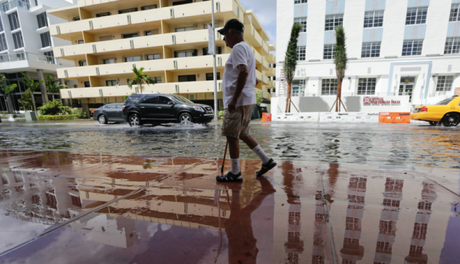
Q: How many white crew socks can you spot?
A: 2